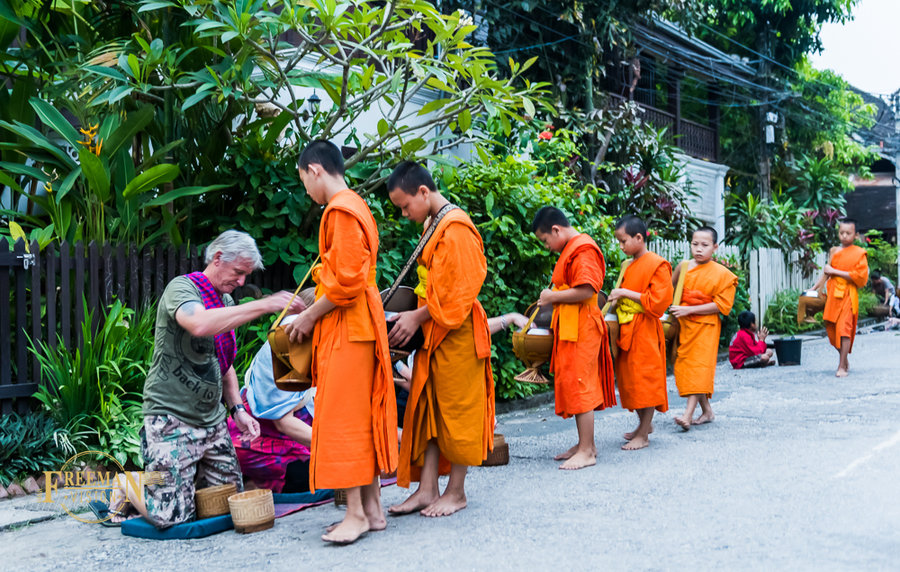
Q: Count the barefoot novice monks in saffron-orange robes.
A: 6